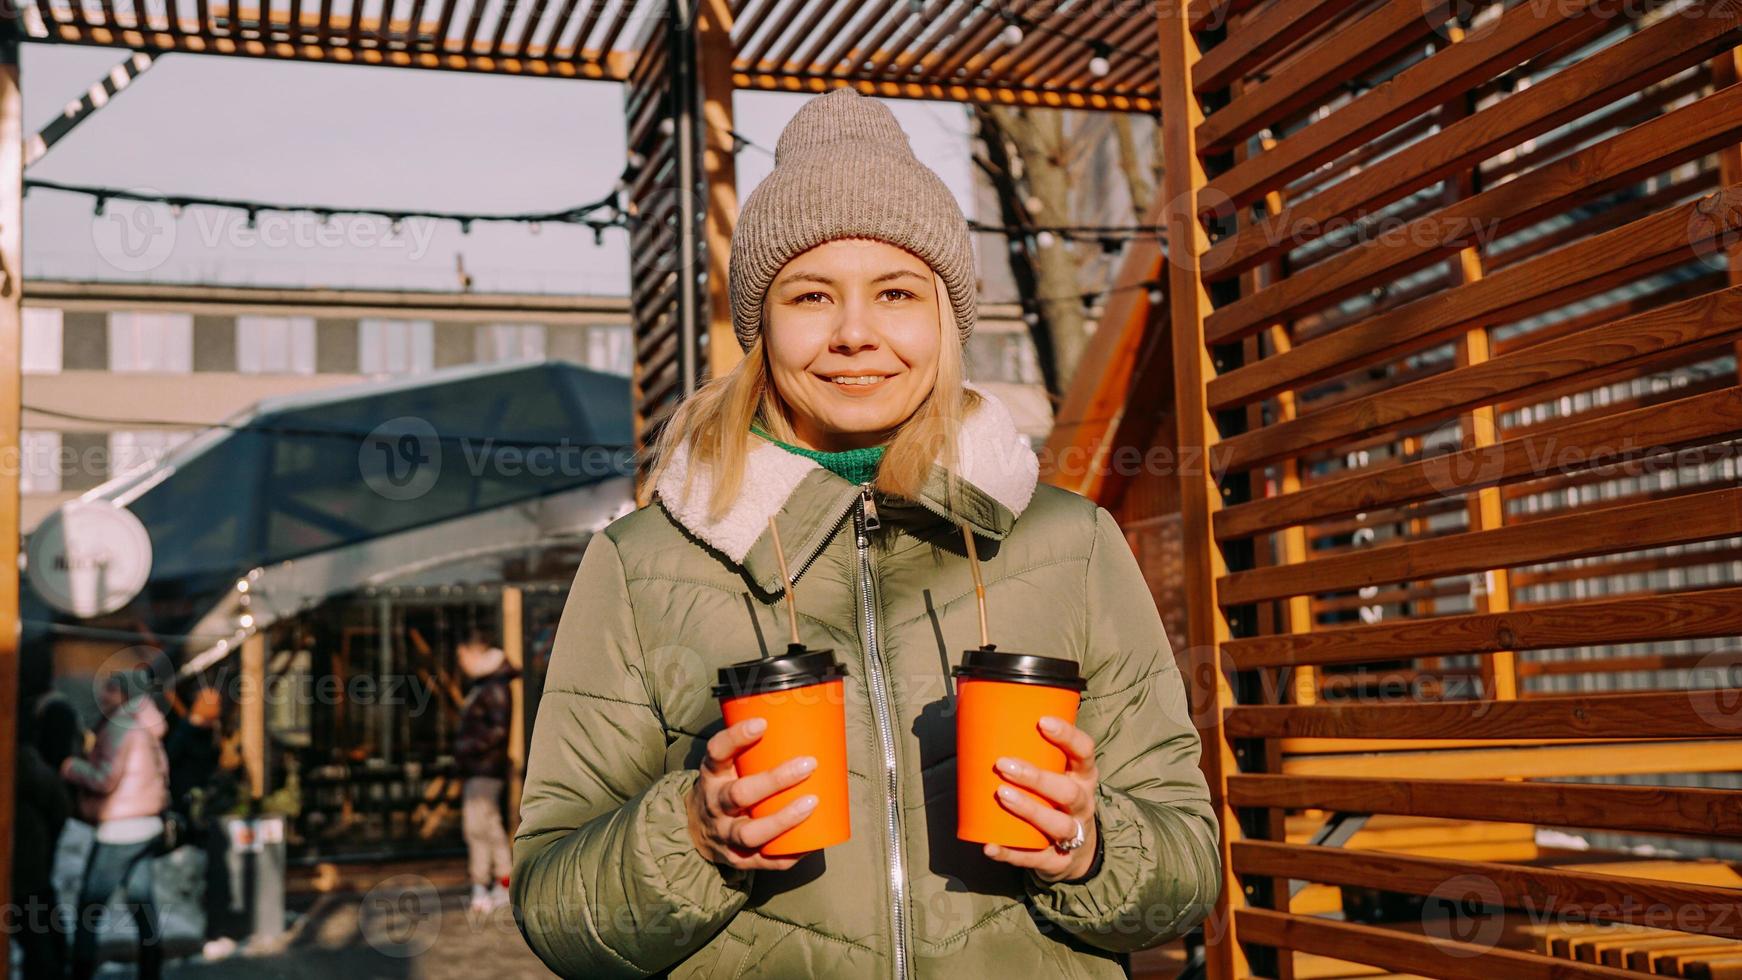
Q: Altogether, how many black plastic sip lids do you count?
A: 2